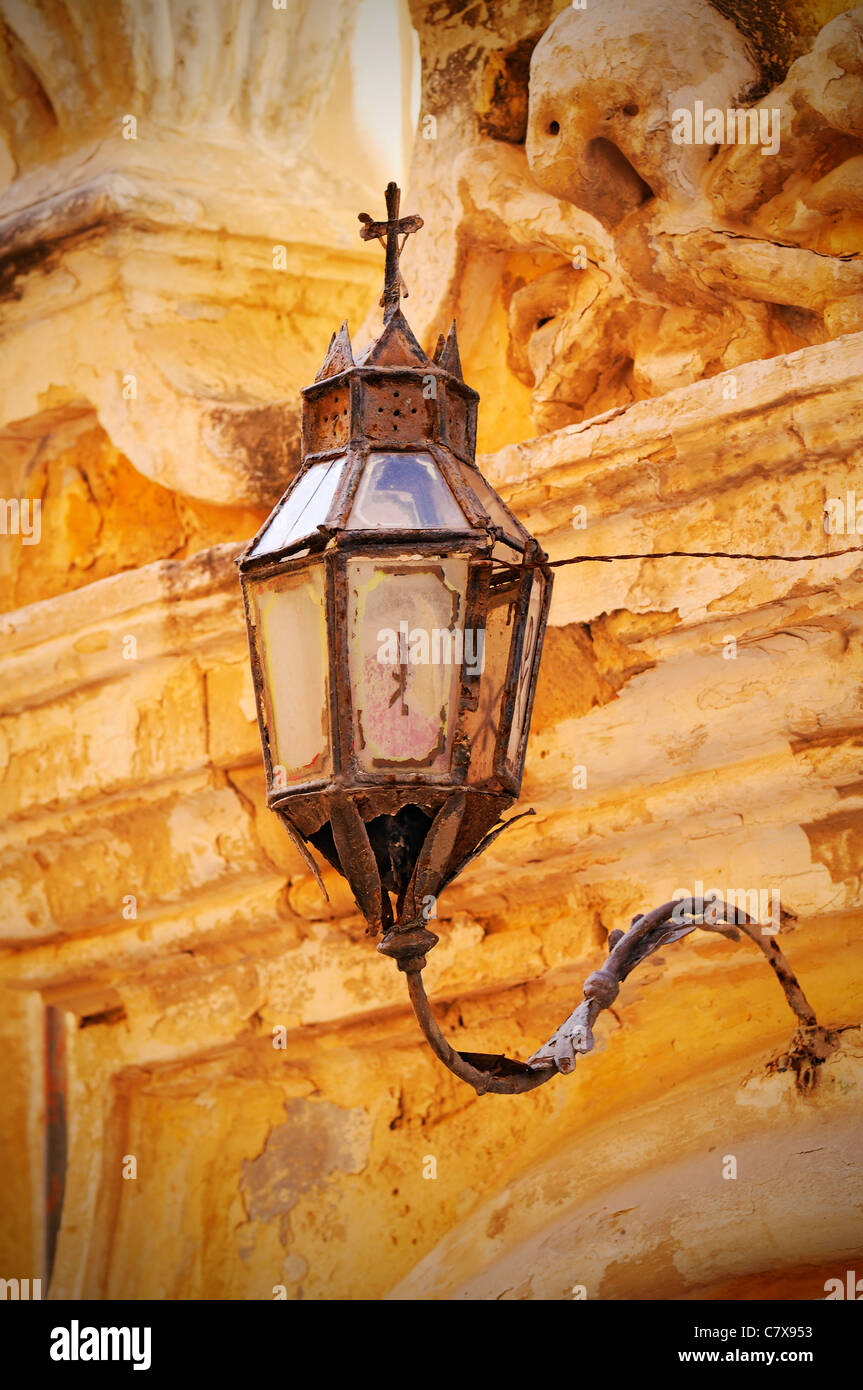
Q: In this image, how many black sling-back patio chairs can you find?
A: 0